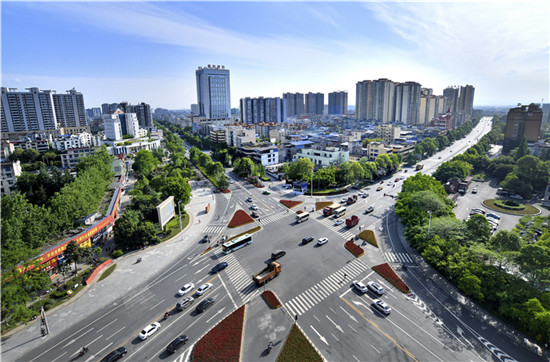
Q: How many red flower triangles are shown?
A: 4